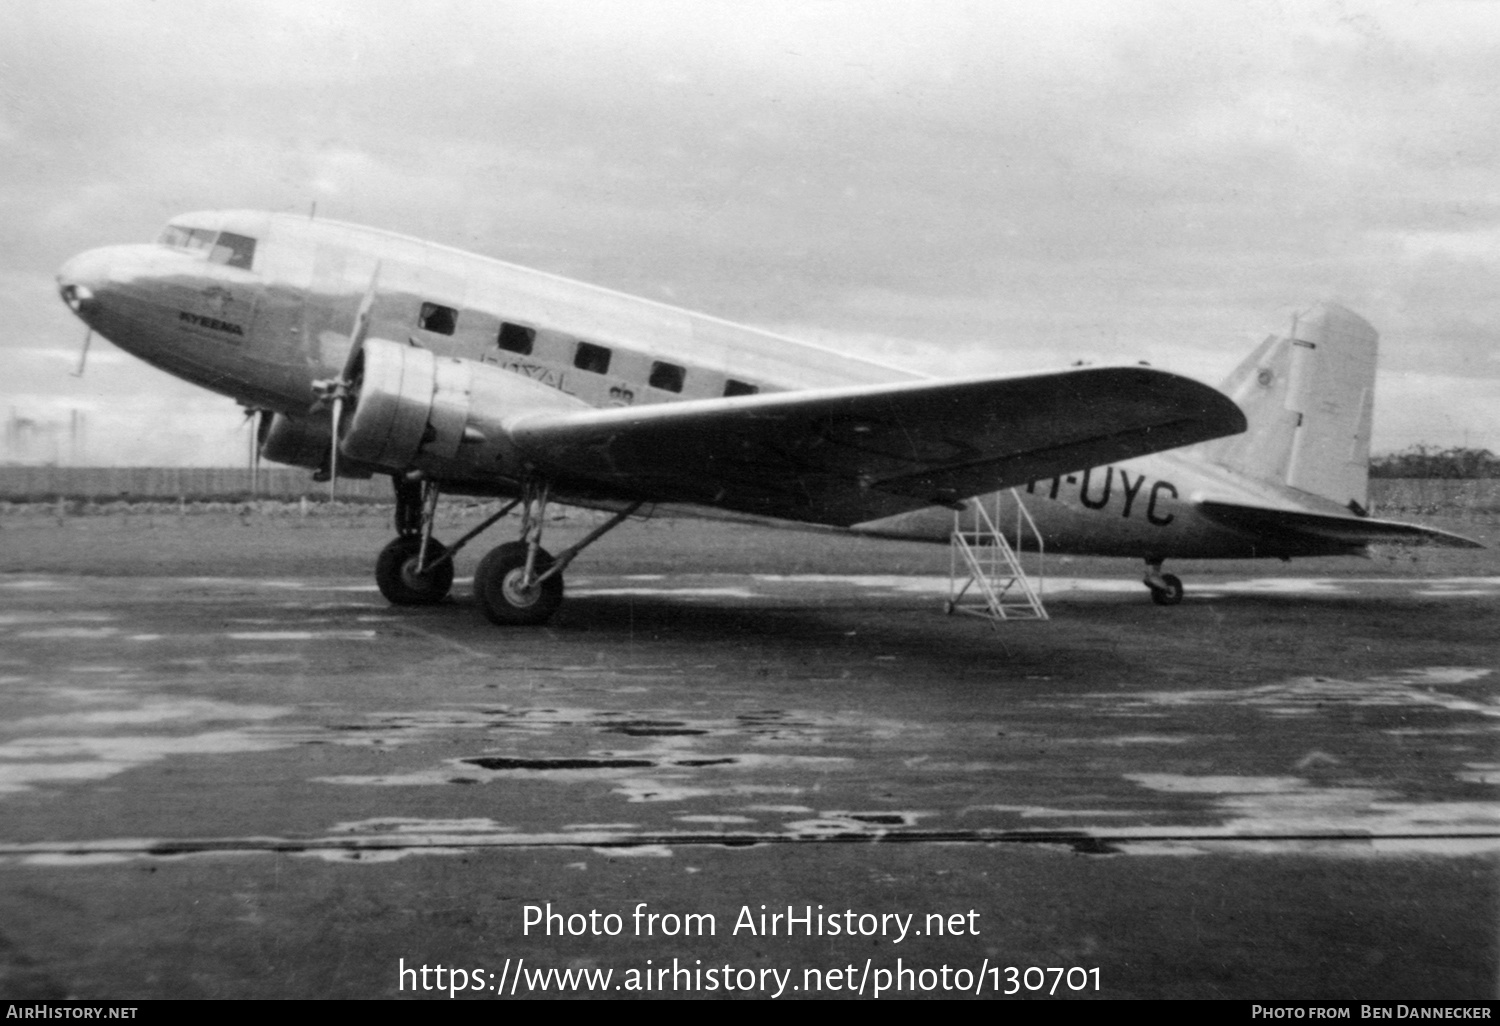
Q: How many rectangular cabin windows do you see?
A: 5